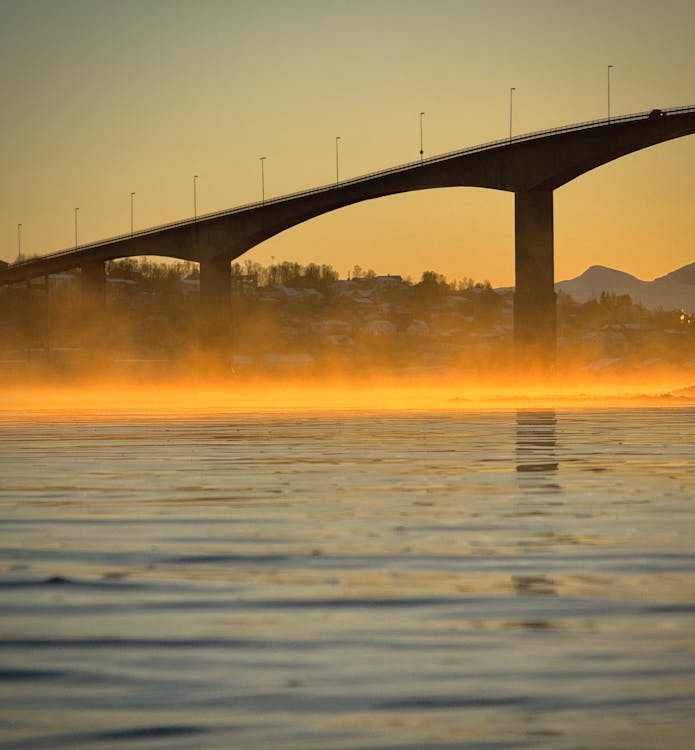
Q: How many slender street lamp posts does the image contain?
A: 9